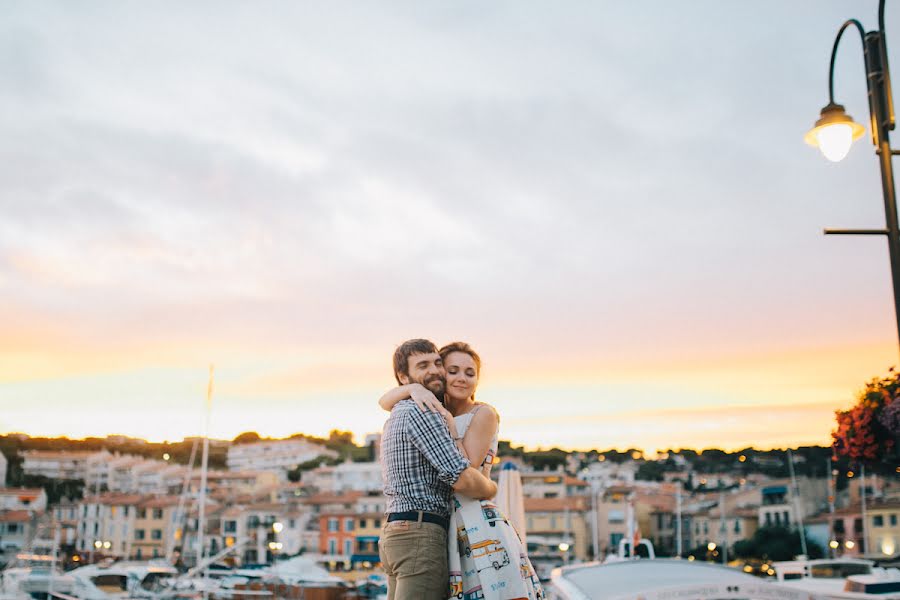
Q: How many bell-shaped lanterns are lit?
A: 1